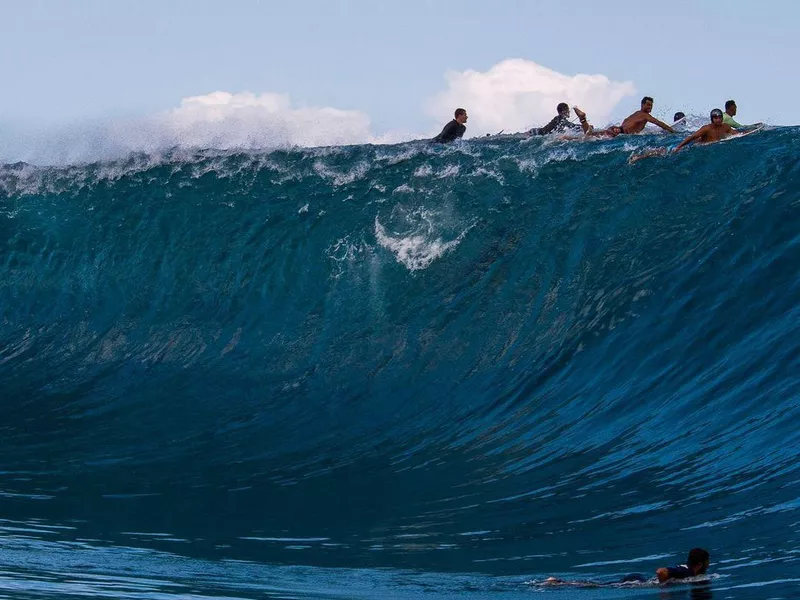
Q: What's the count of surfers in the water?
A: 7